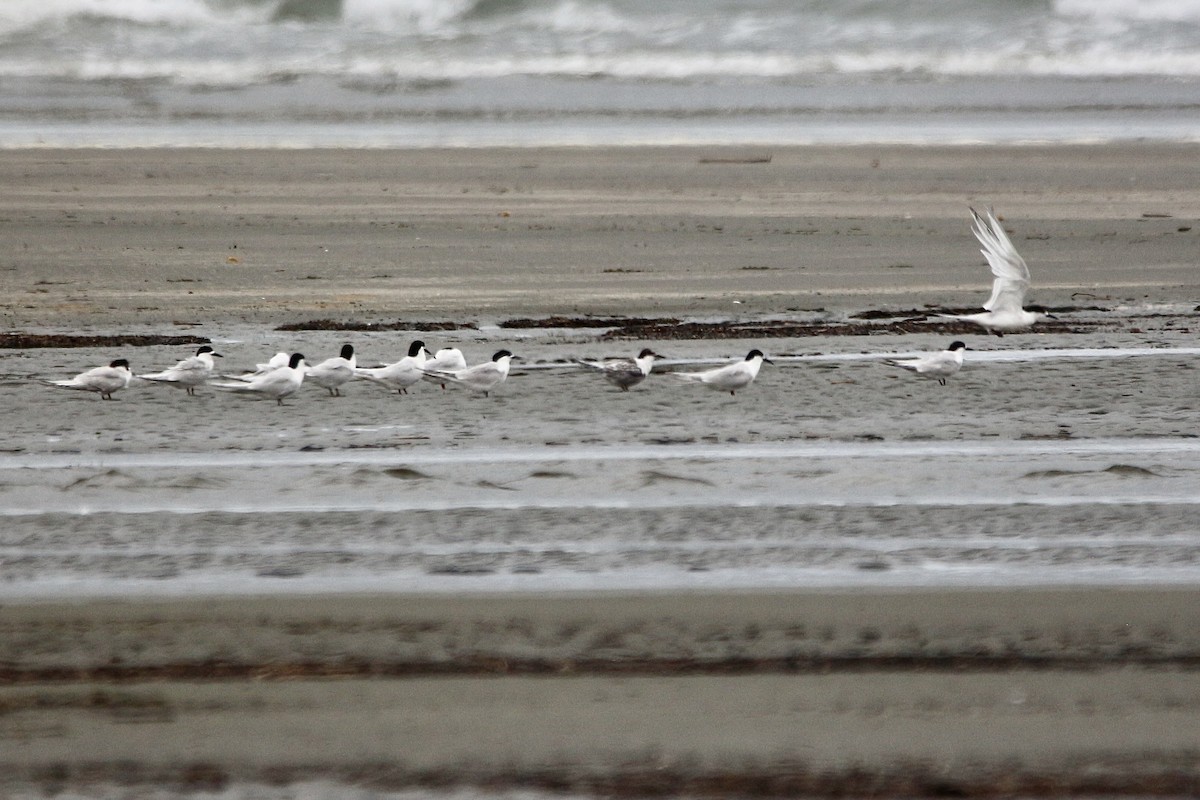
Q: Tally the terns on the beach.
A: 12